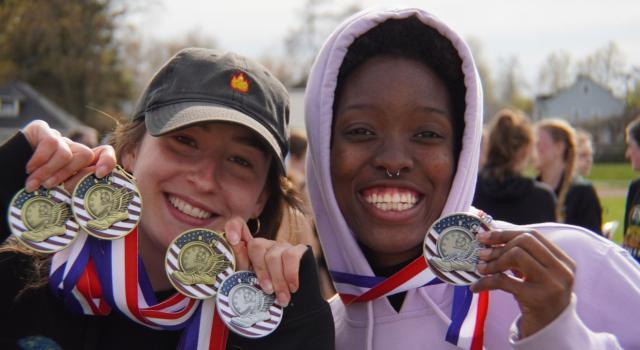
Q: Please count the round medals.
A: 5